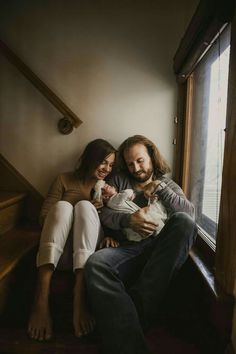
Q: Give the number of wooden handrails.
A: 1